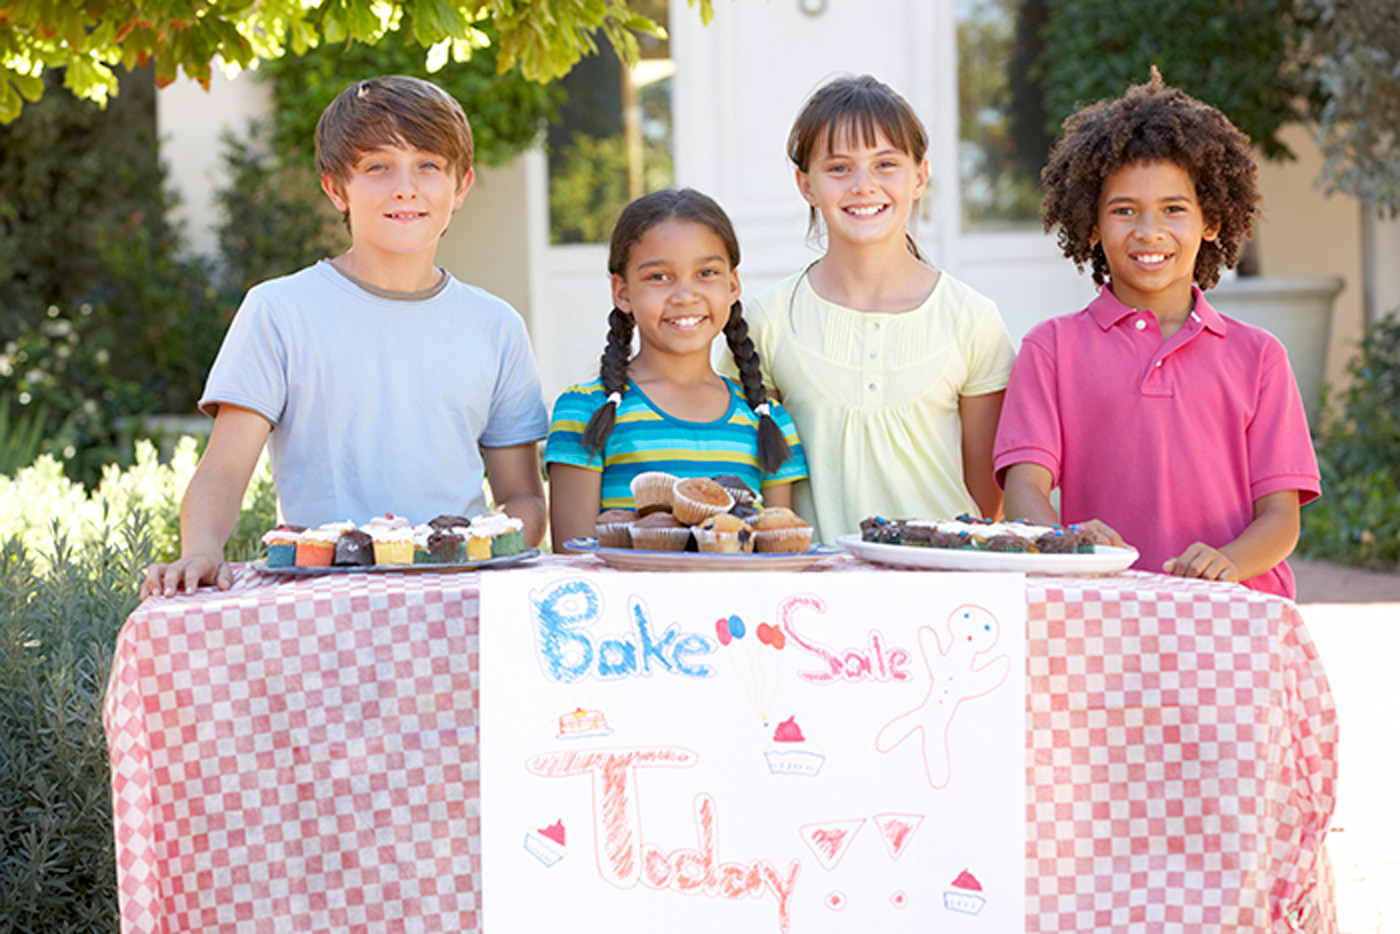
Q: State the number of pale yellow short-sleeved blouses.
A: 1